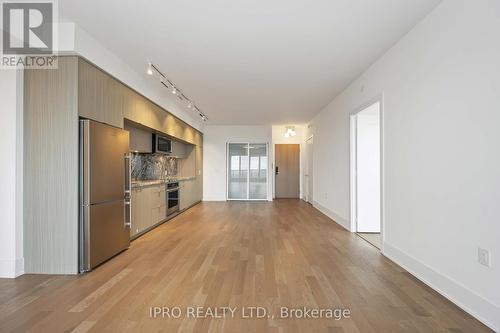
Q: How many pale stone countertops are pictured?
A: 1